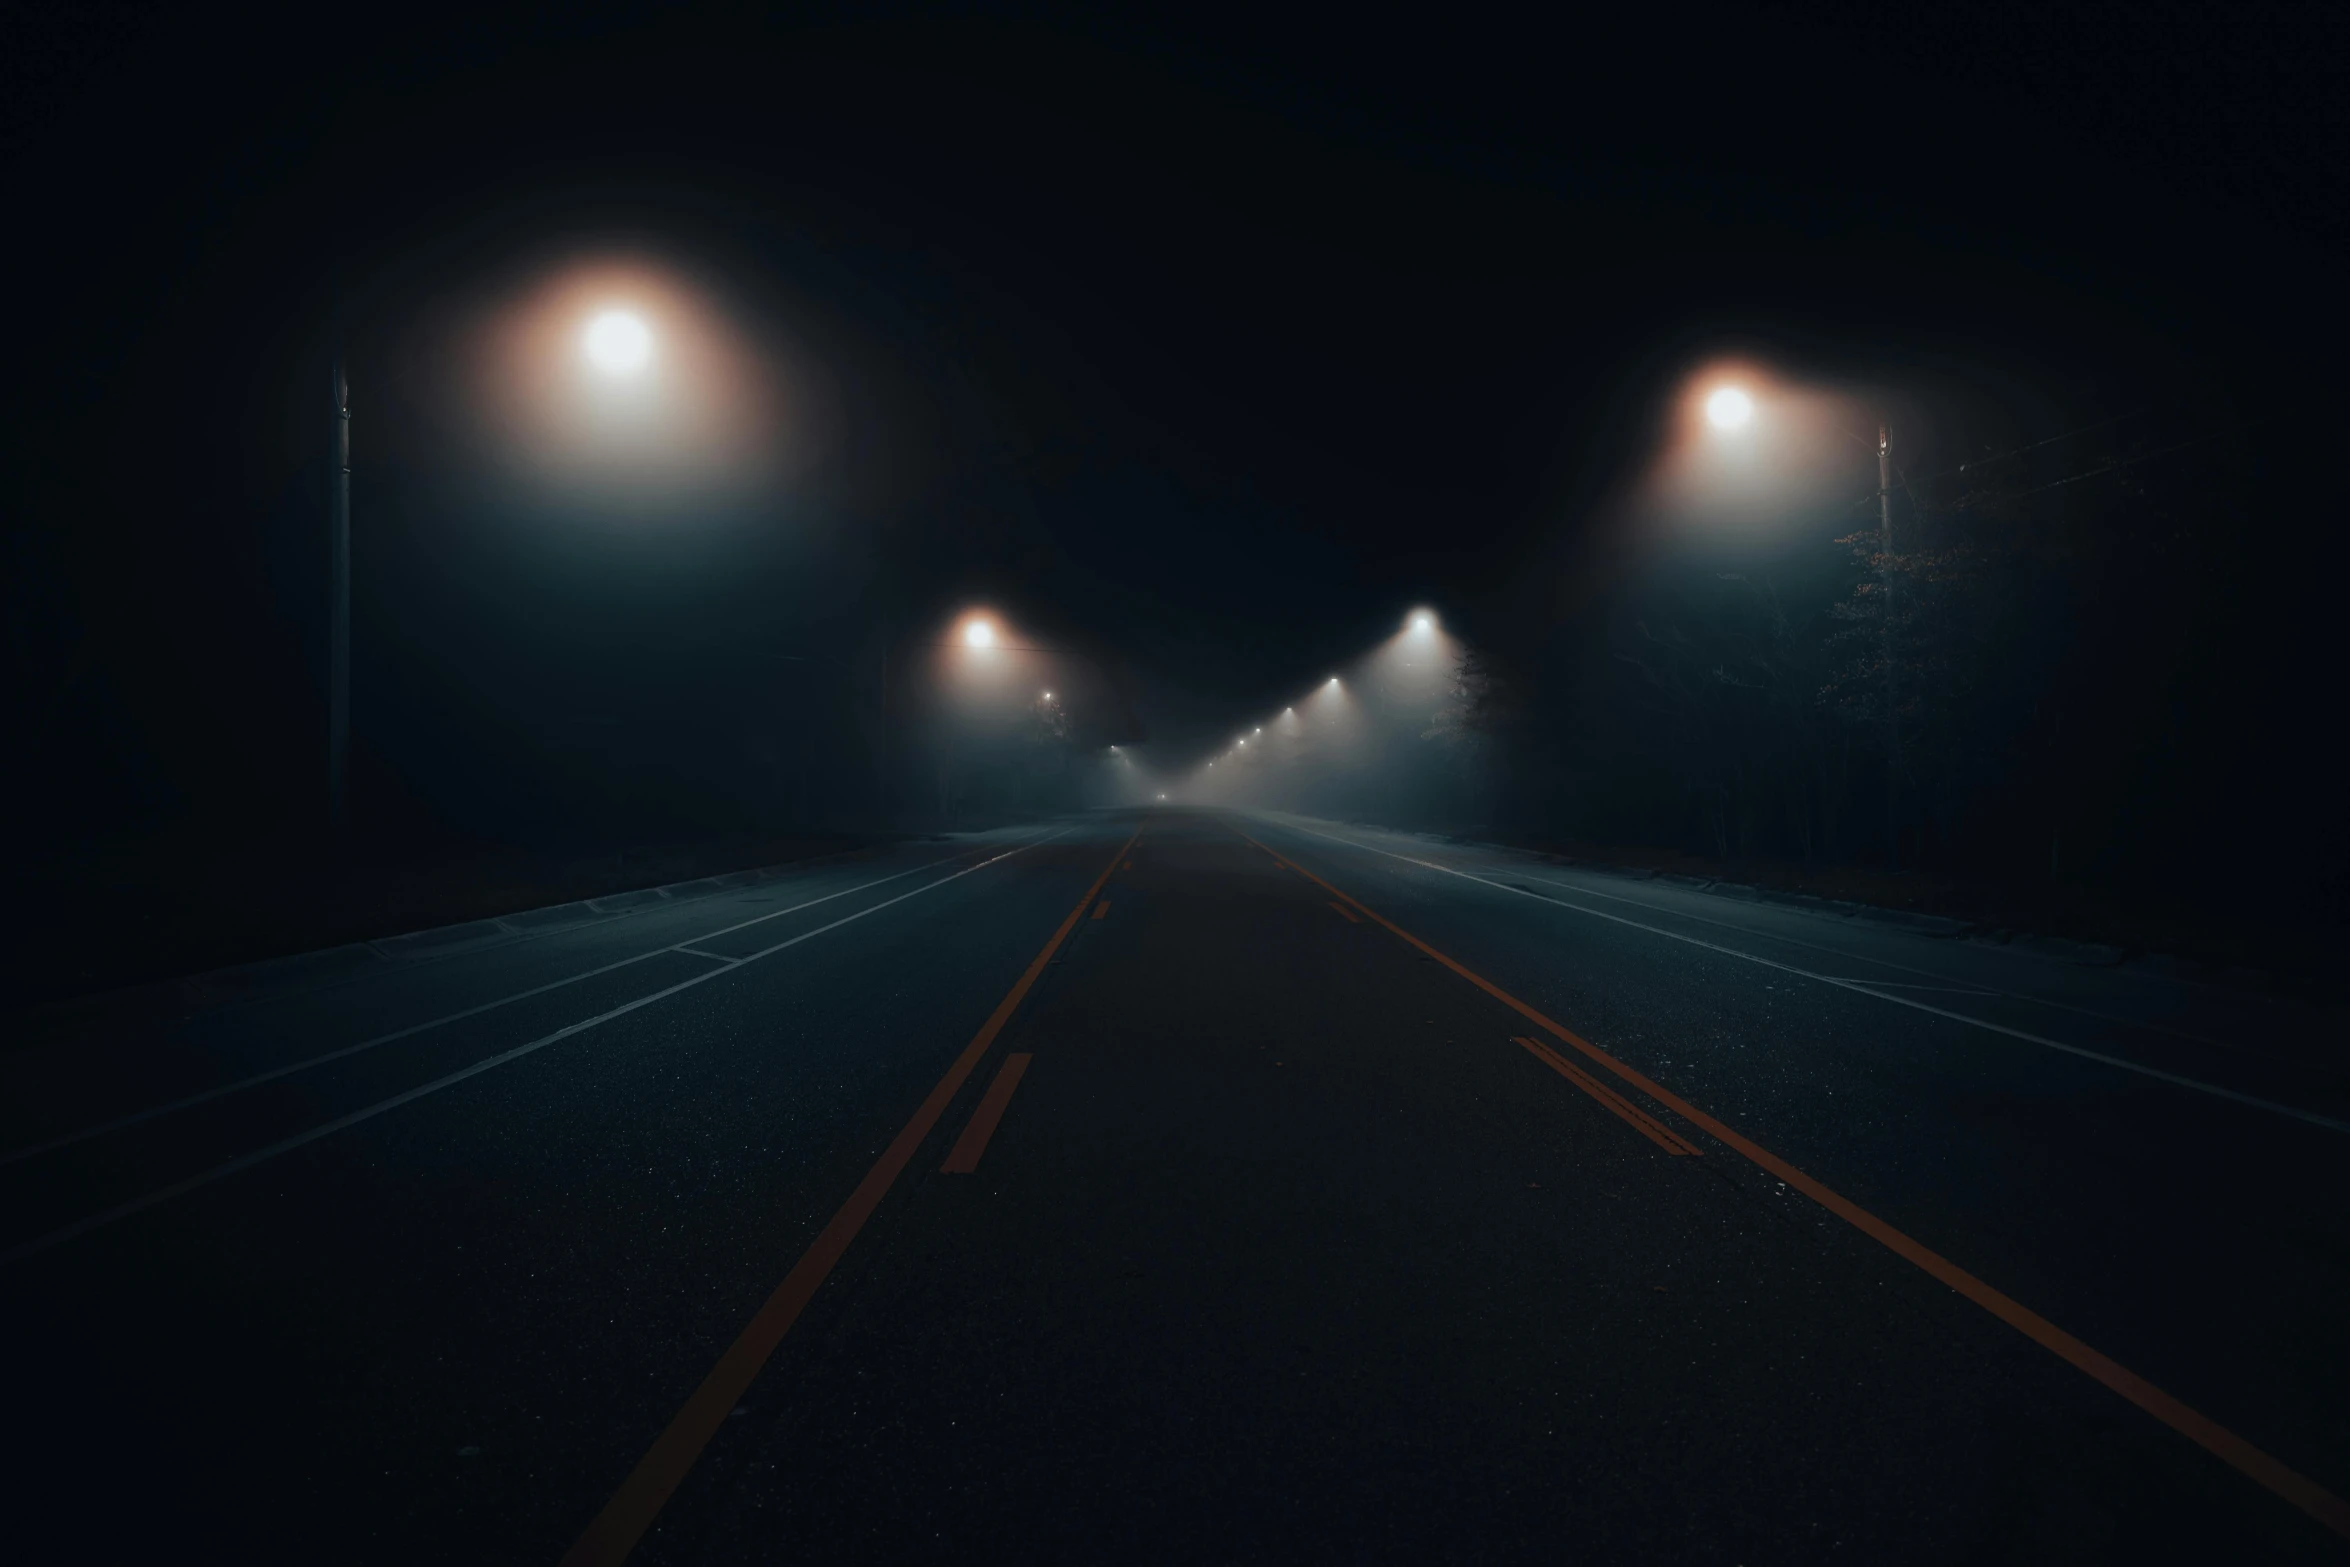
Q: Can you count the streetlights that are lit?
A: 11